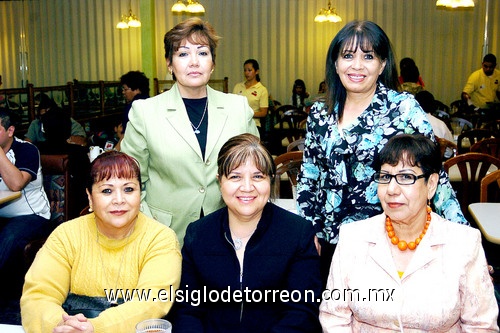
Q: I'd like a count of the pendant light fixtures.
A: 4